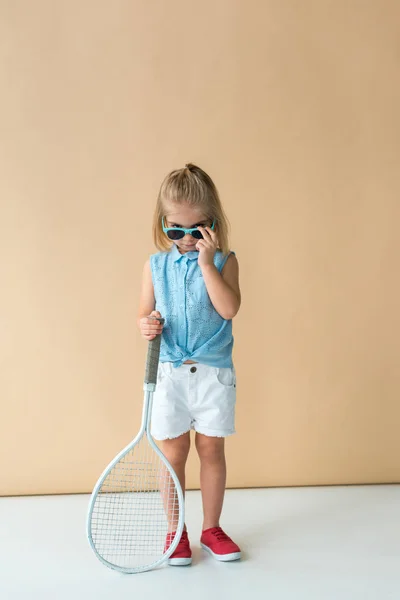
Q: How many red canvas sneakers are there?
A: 2